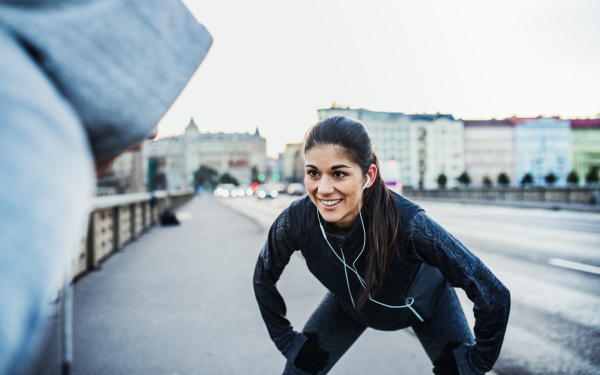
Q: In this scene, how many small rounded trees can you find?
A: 8